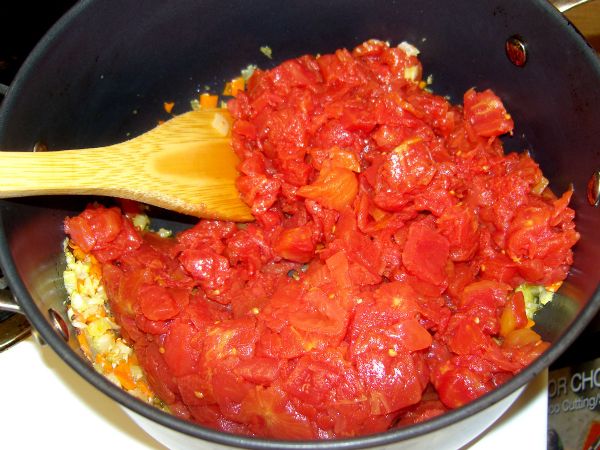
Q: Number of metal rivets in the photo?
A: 4